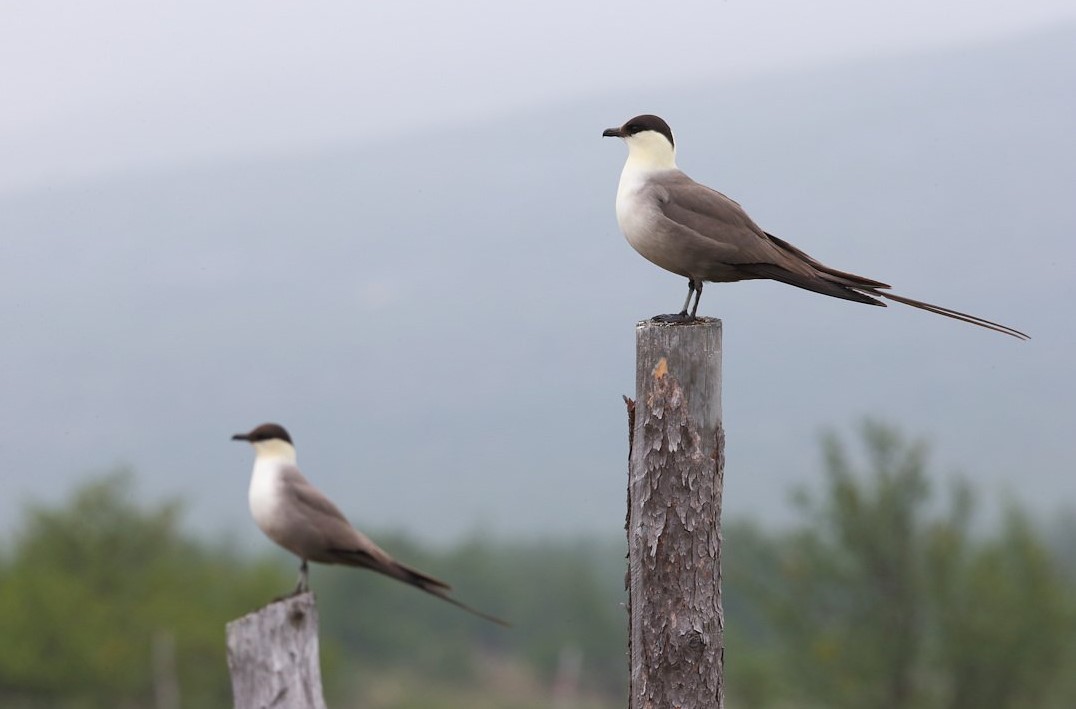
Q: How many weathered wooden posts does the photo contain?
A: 2